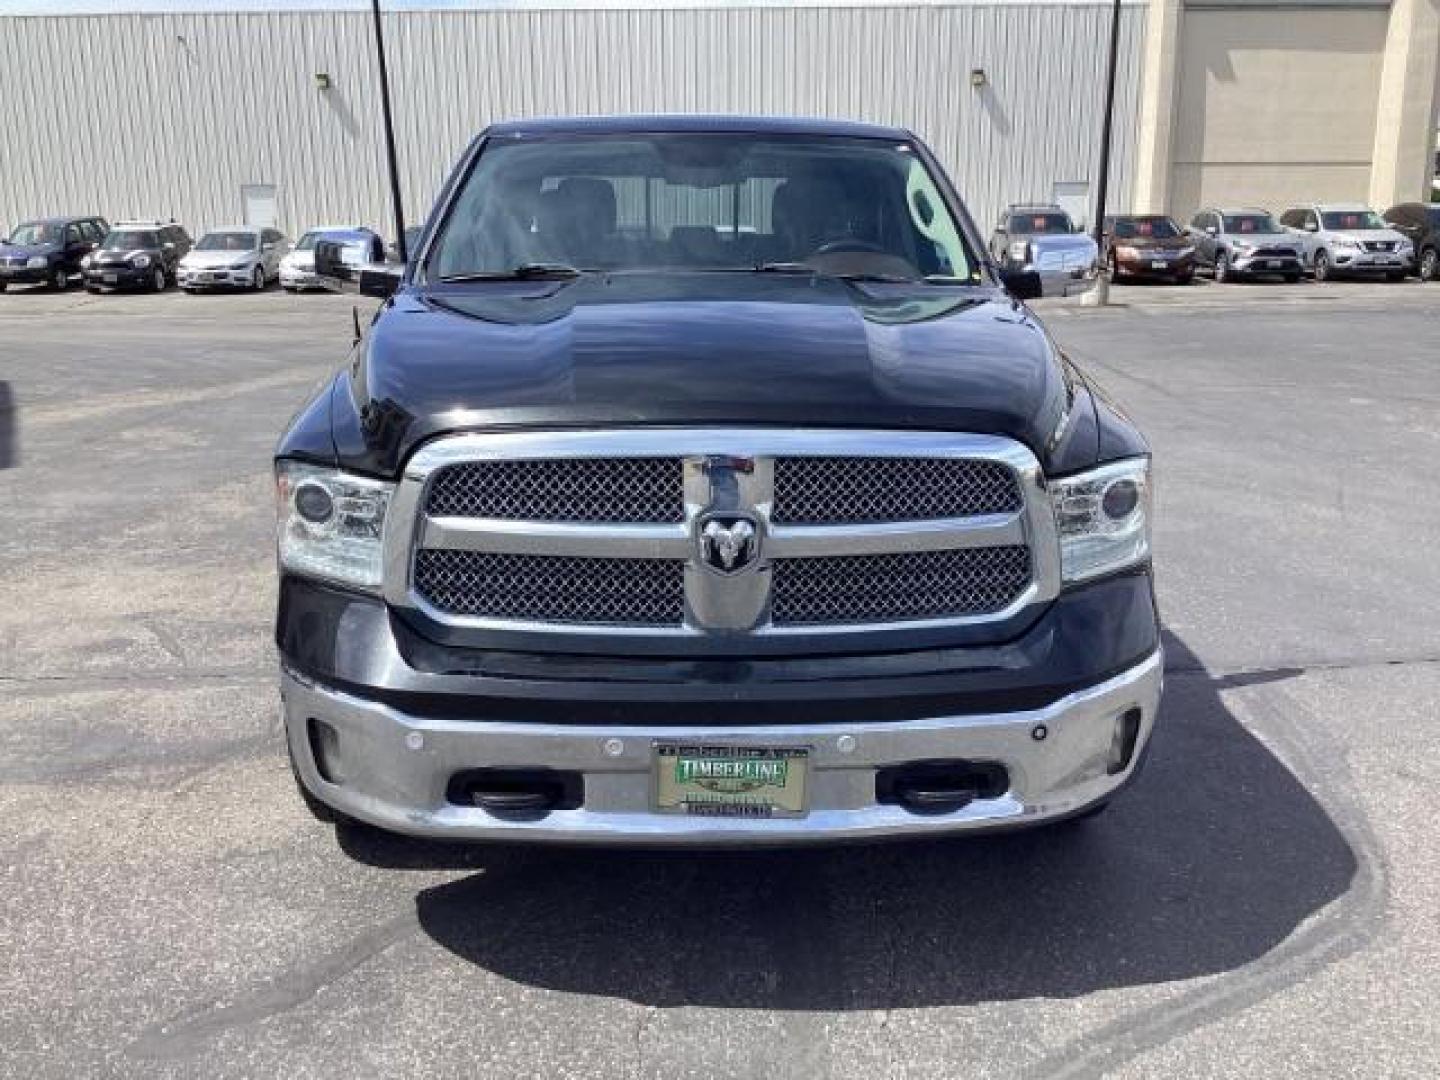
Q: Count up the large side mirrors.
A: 2